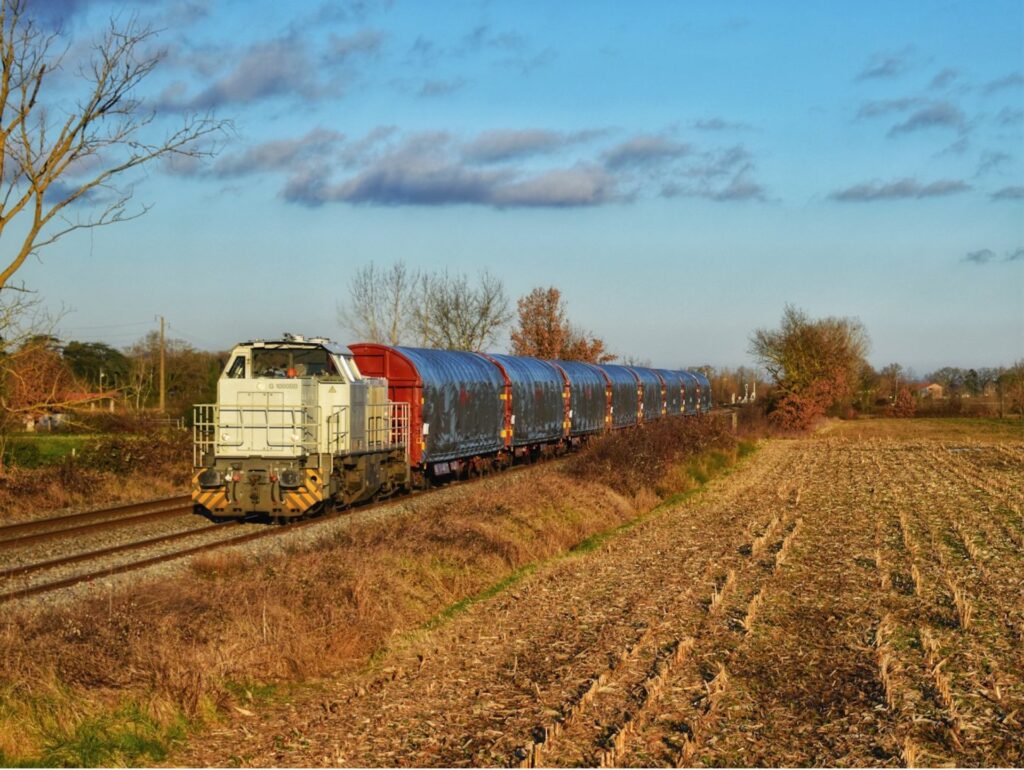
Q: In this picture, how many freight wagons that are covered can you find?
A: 8